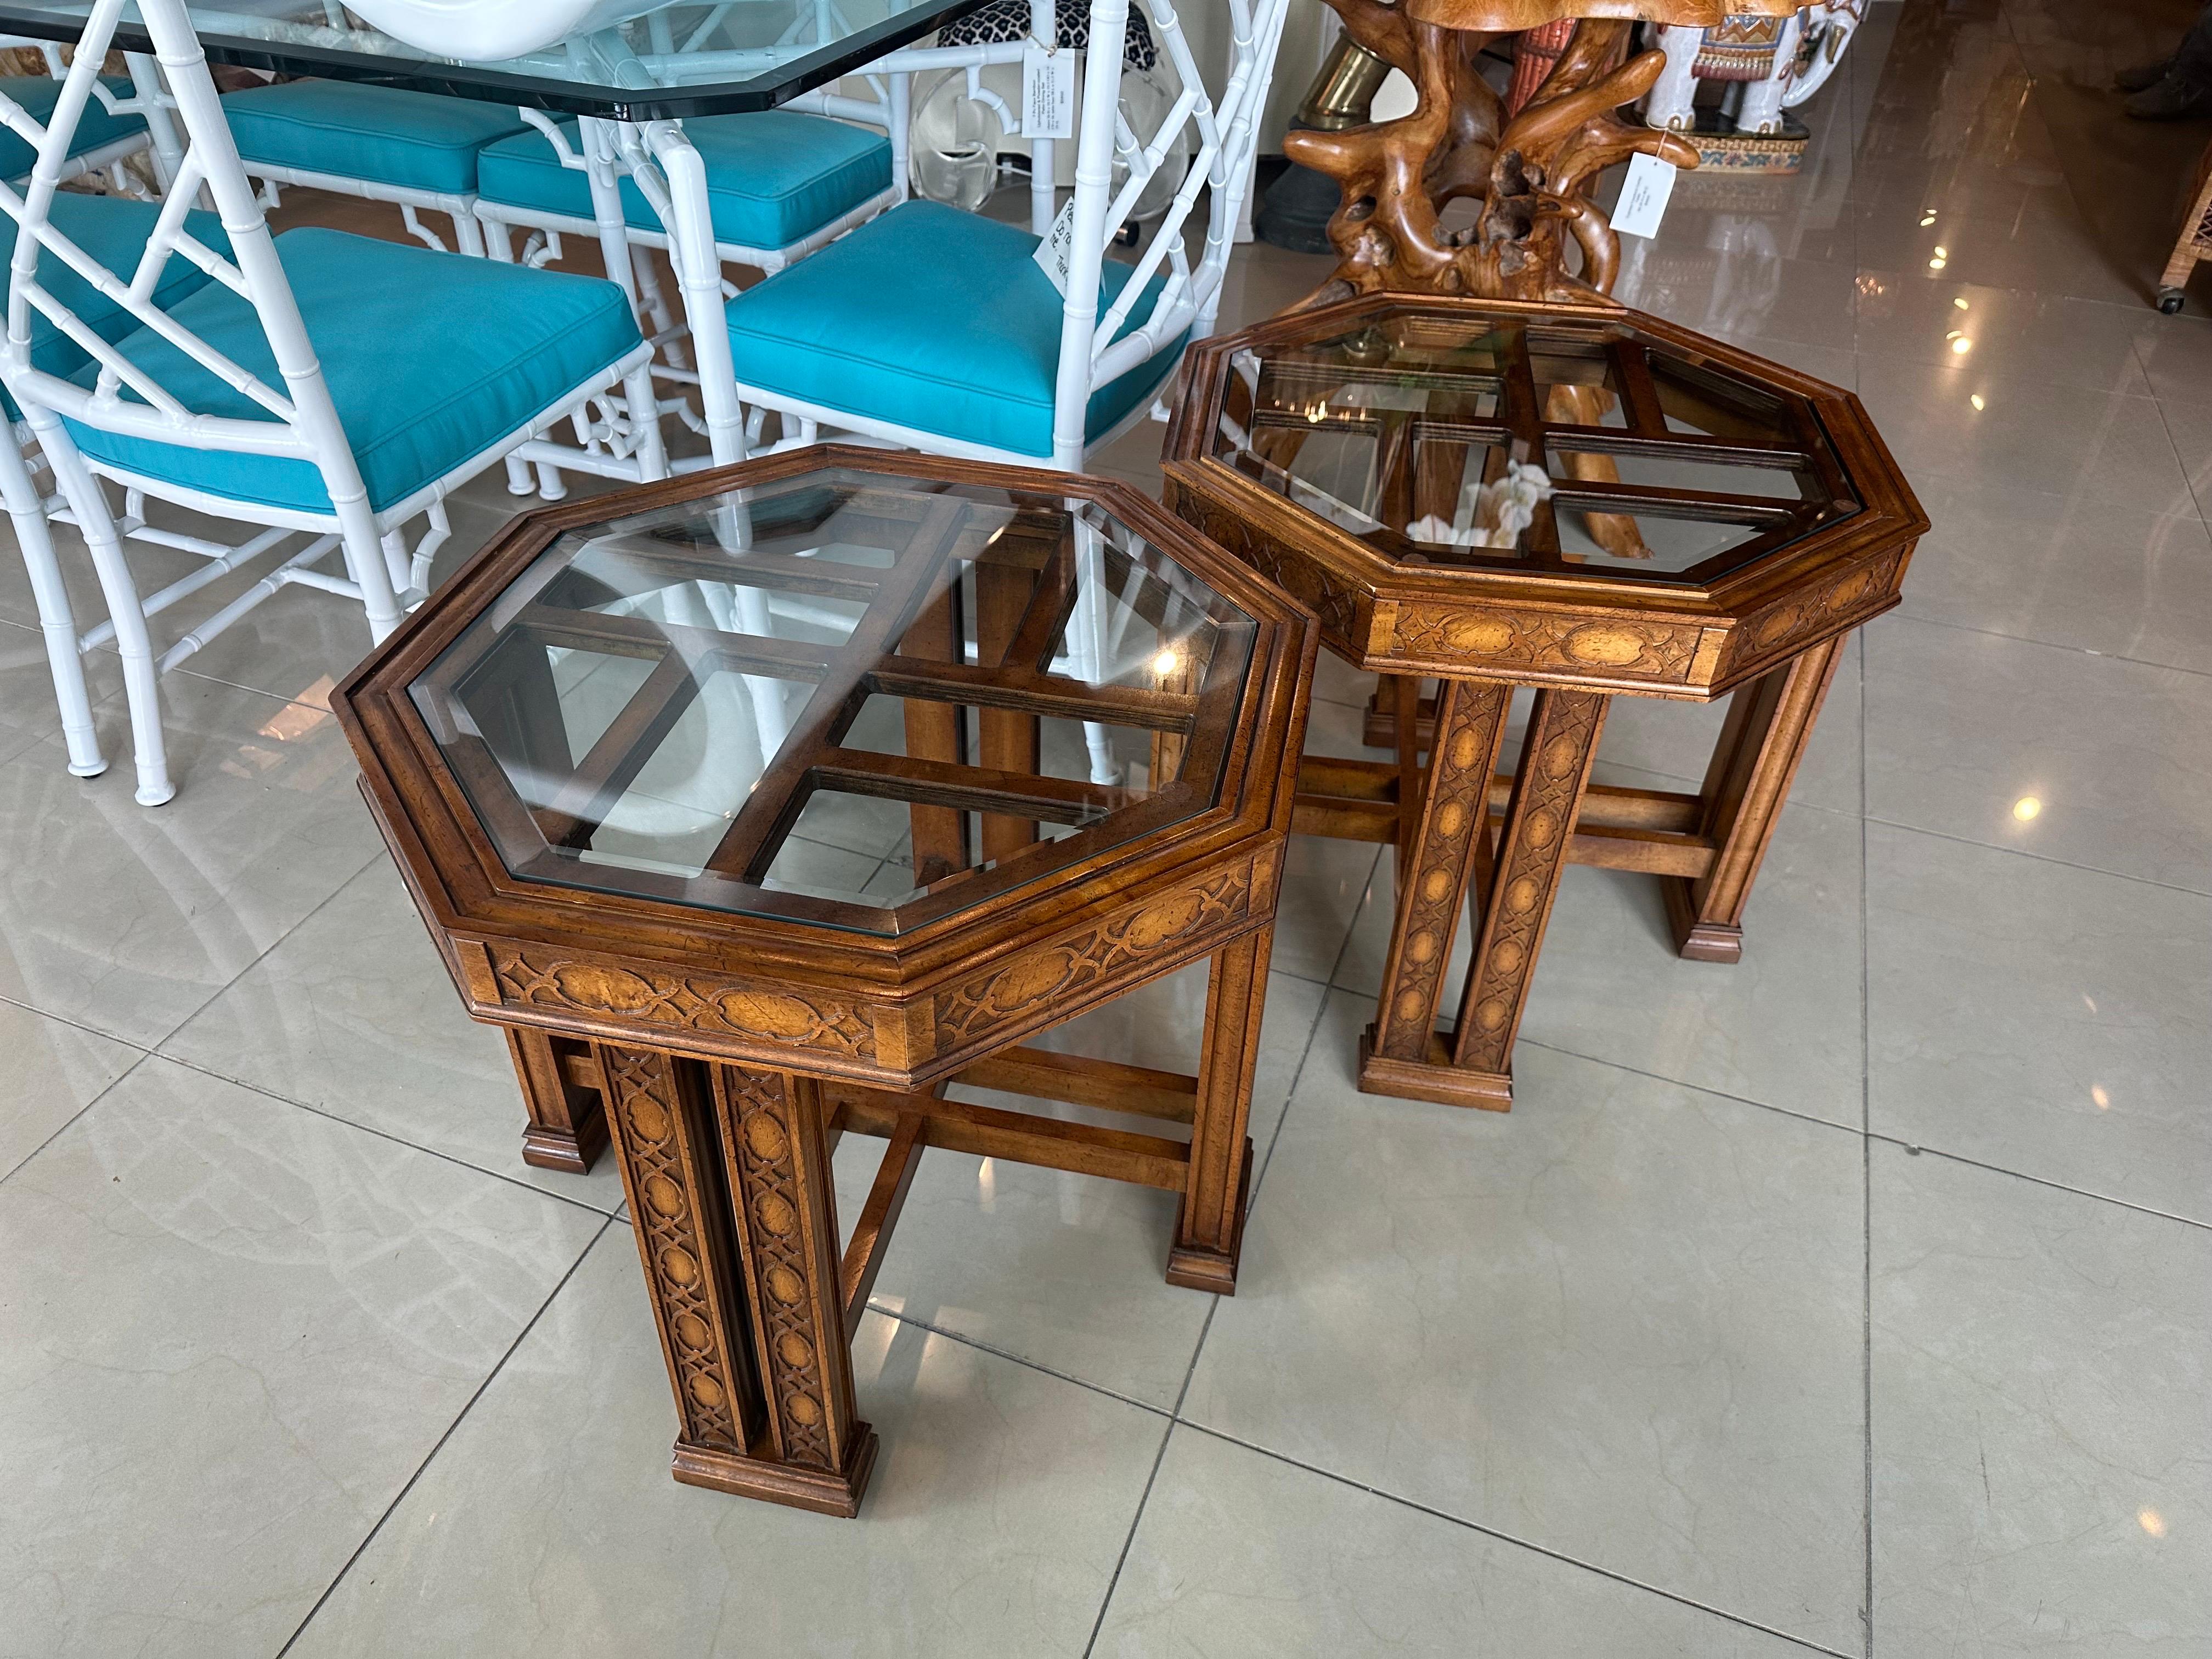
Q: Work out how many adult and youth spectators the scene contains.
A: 0